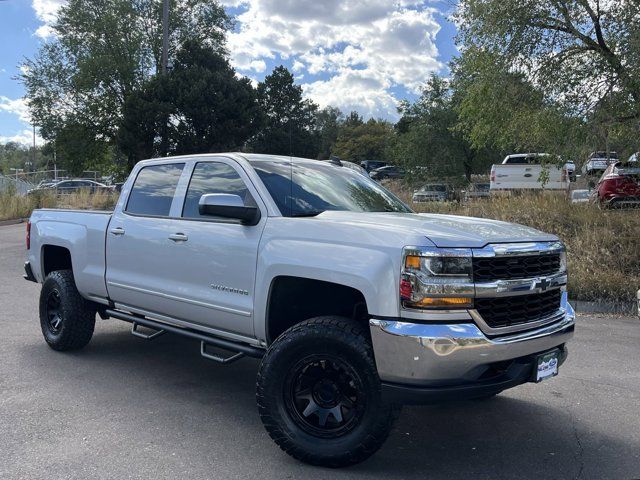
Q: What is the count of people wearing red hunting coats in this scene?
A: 0